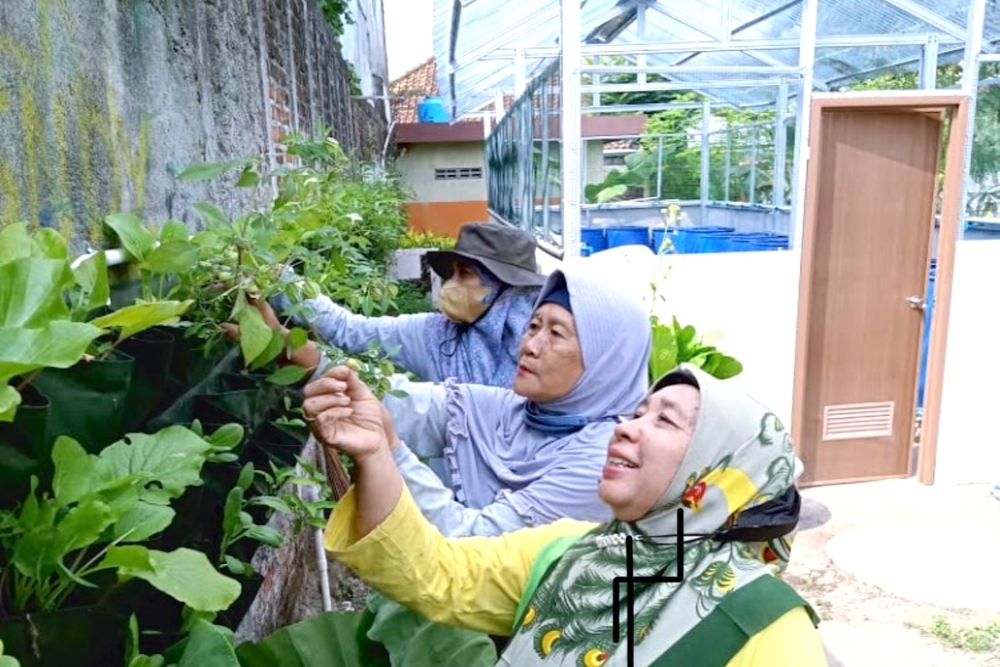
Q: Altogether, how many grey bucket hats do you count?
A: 1